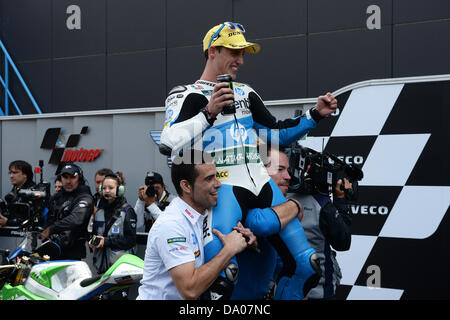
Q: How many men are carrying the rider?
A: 2